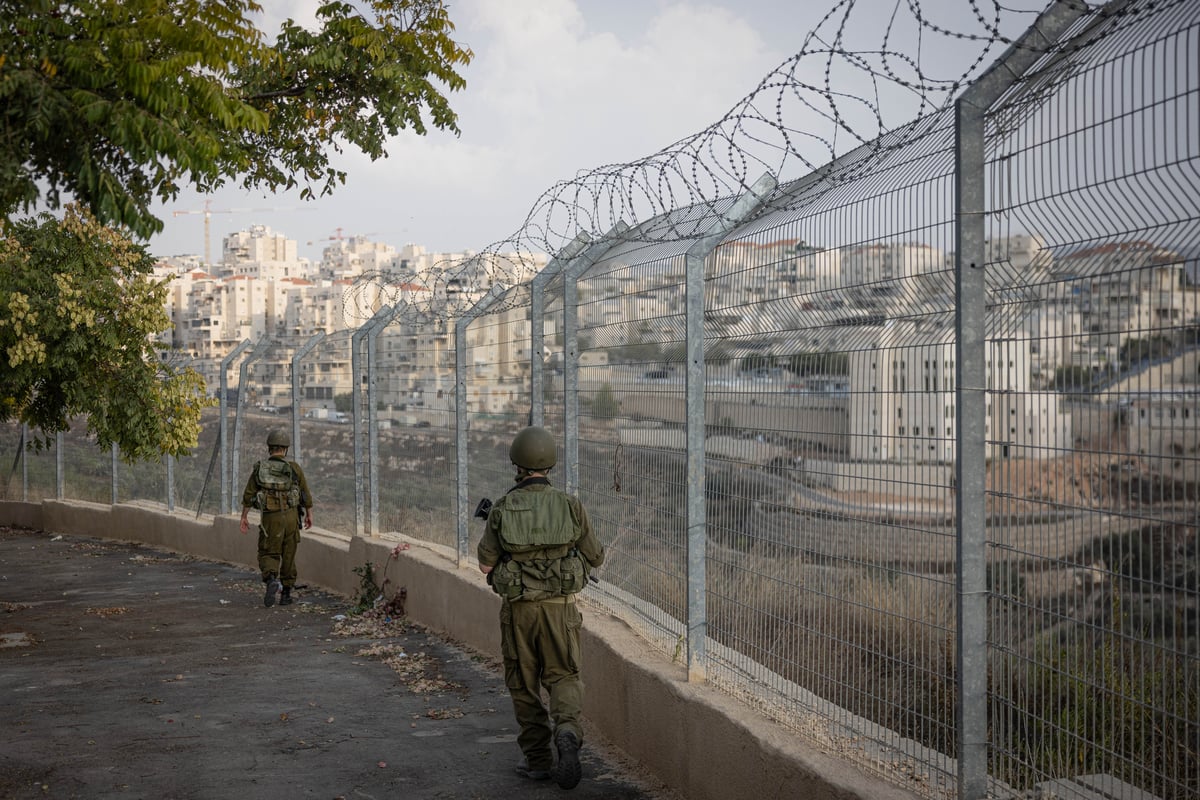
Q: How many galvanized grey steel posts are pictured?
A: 14